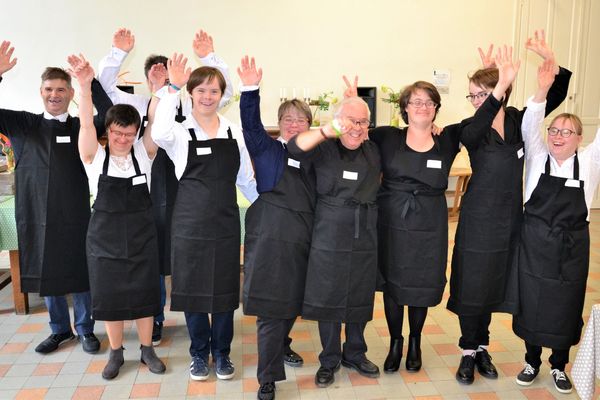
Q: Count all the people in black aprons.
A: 9